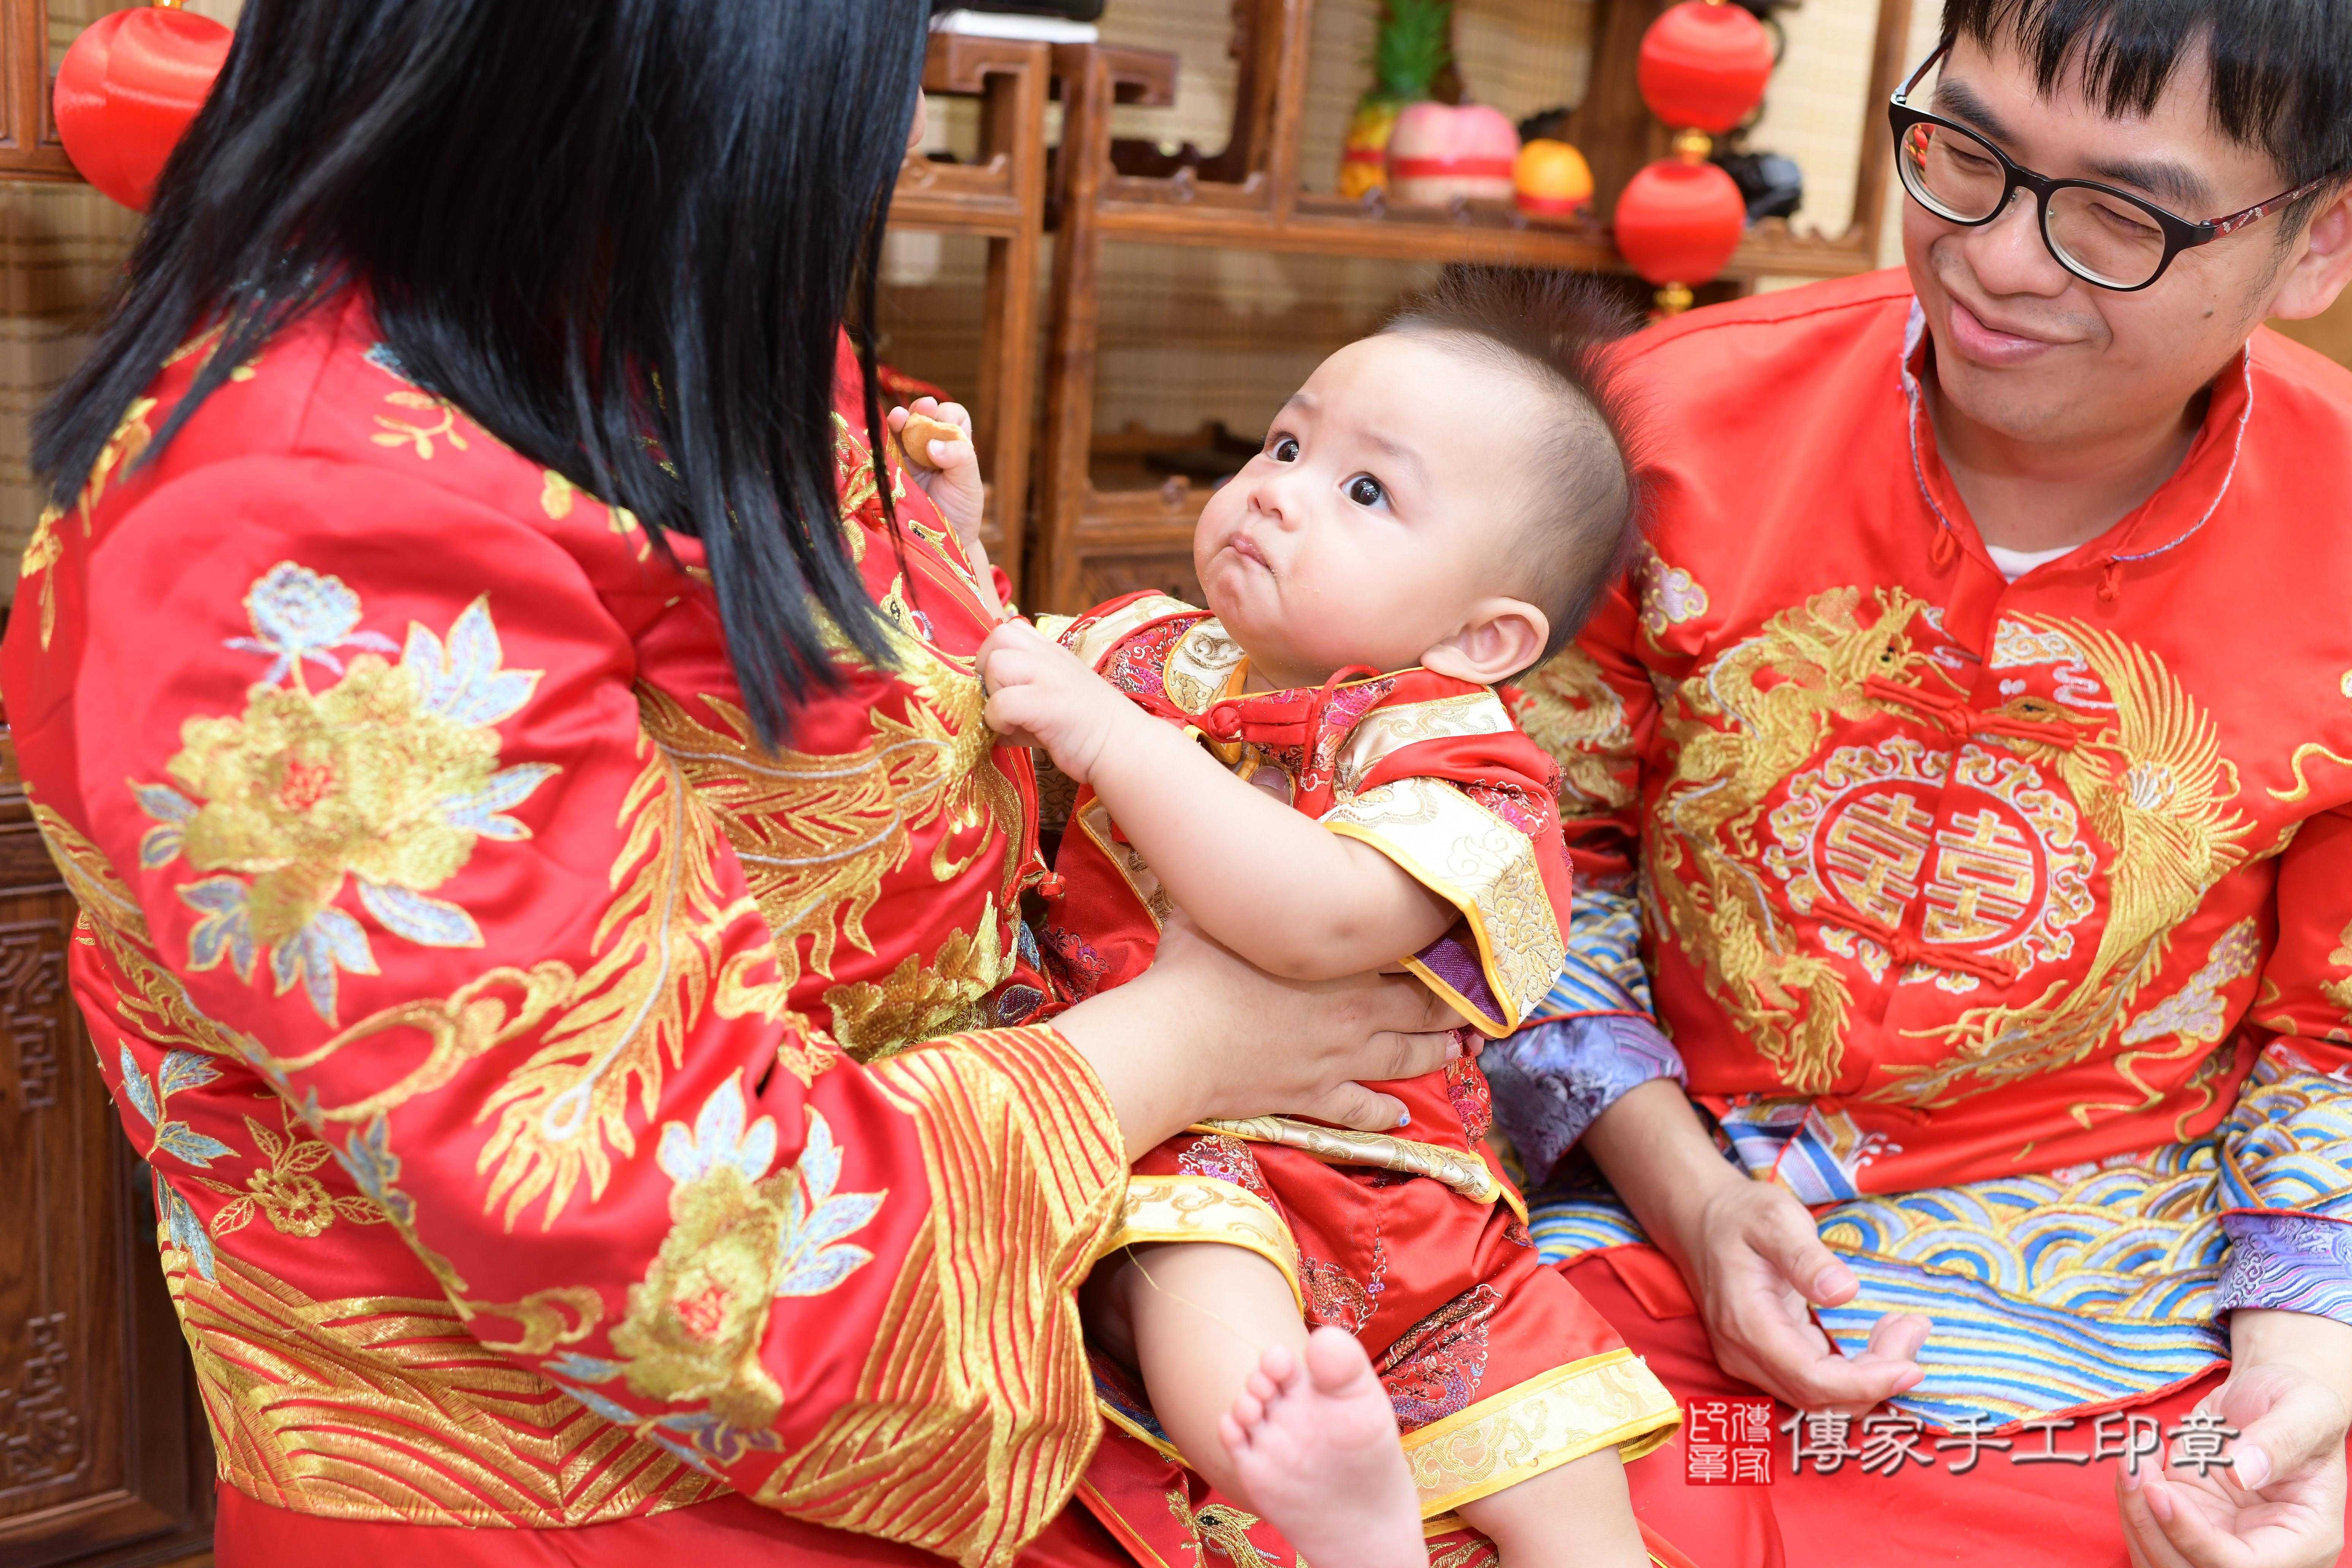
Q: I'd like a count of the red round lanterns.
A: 3